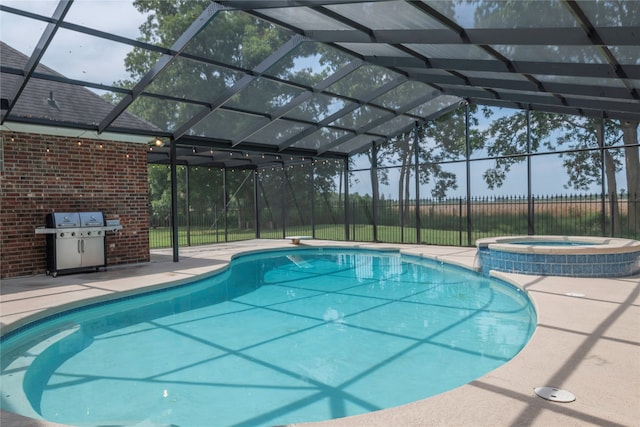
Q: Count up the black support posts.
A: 12